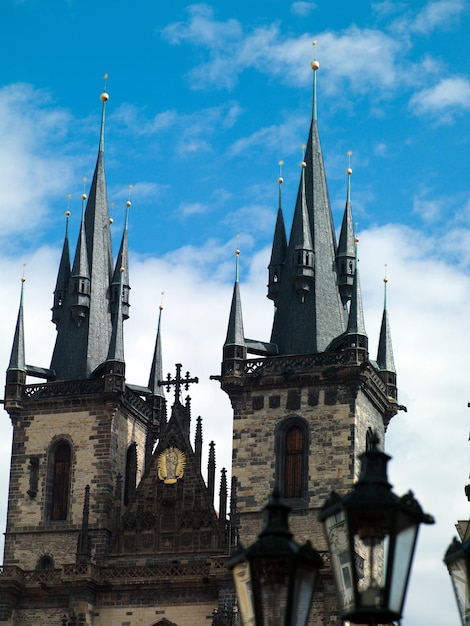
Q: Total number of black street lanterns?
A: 3